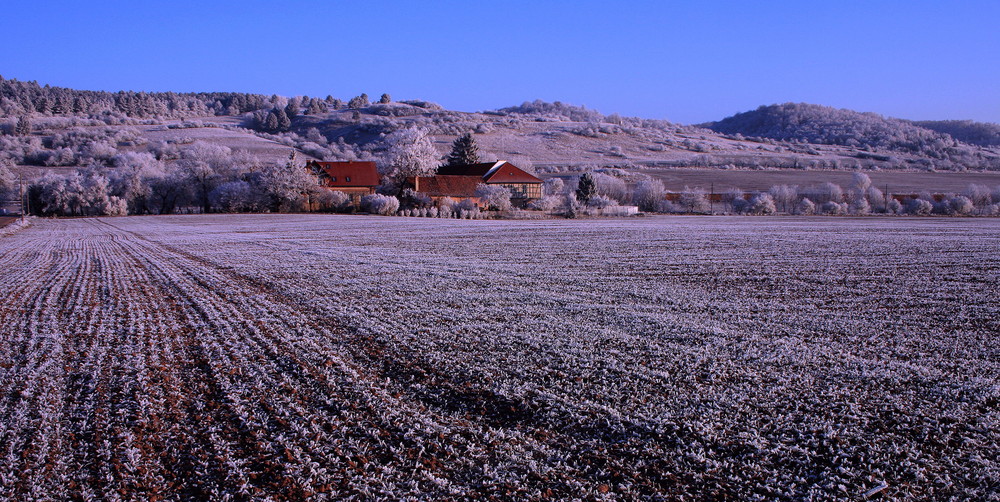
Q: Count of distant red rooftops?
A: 3